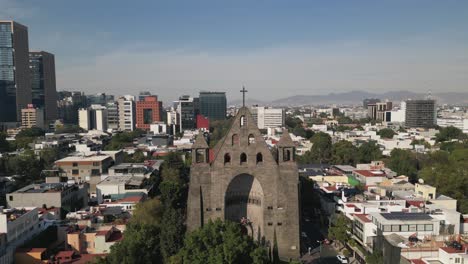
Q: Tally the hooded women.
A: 0